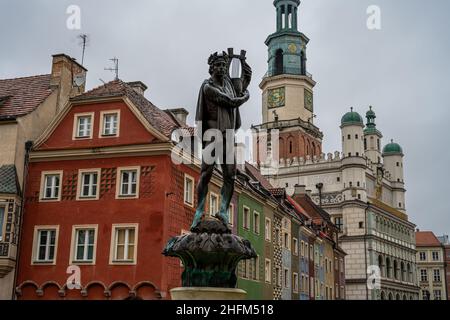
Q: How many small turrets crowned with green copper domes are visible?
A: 3